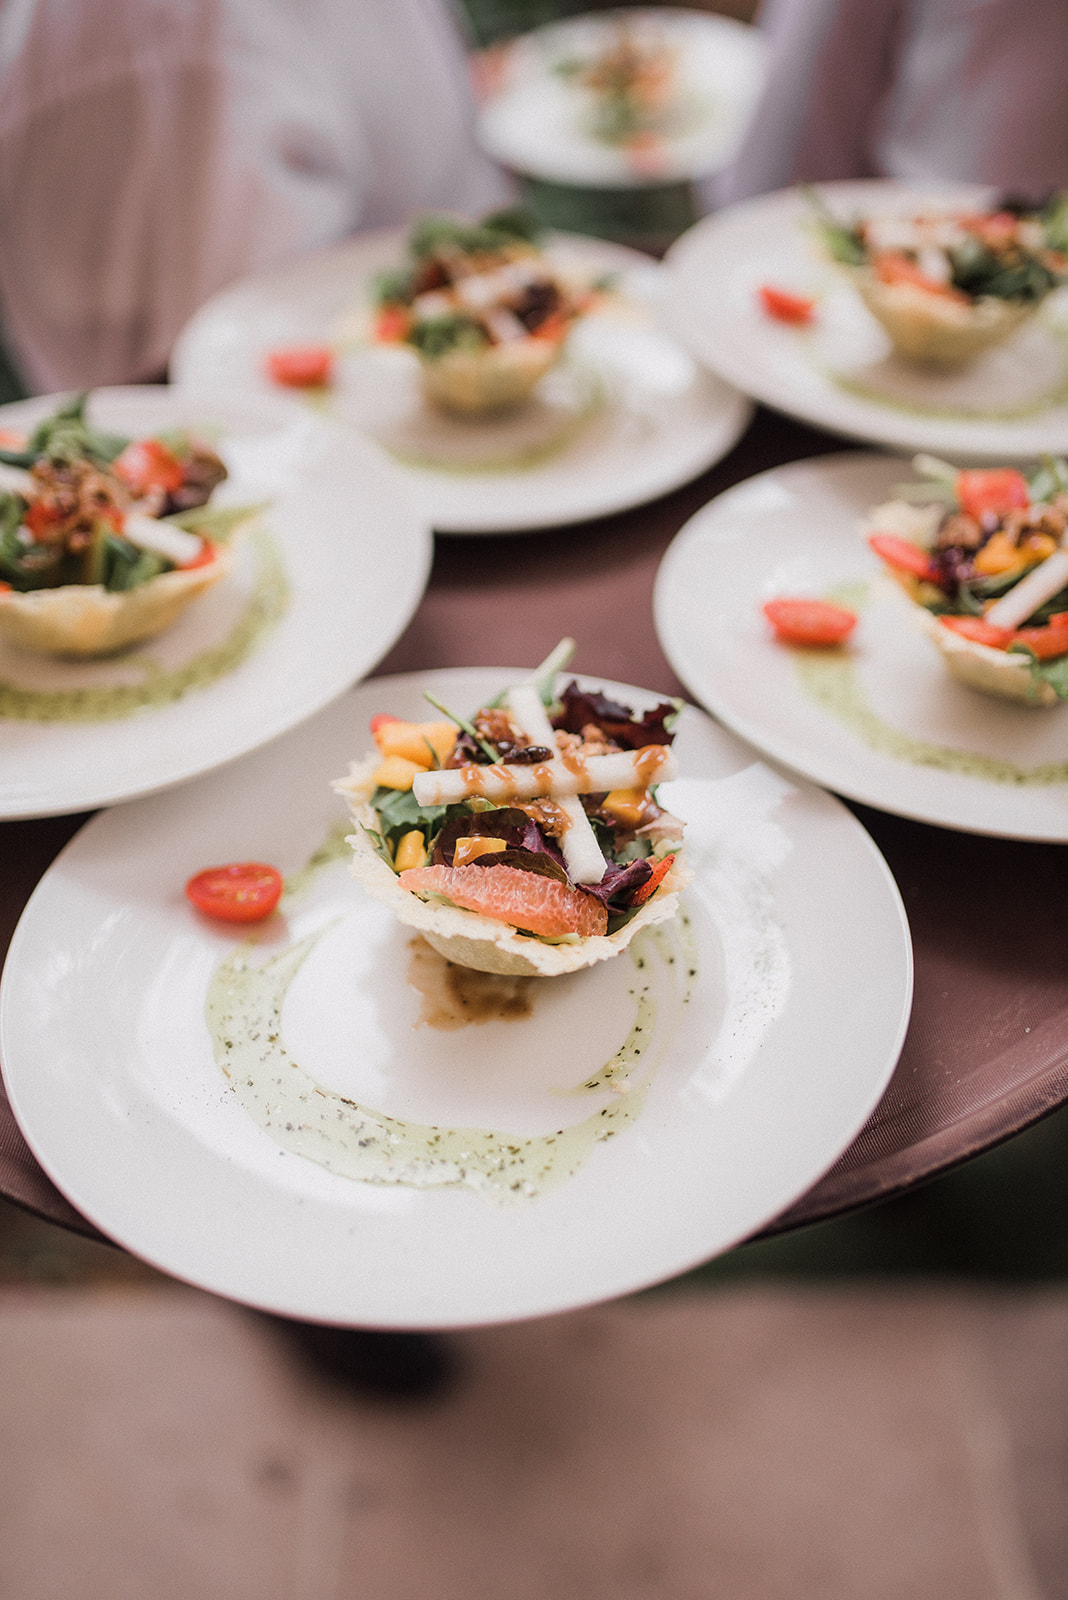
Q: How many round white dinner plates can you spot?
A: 6